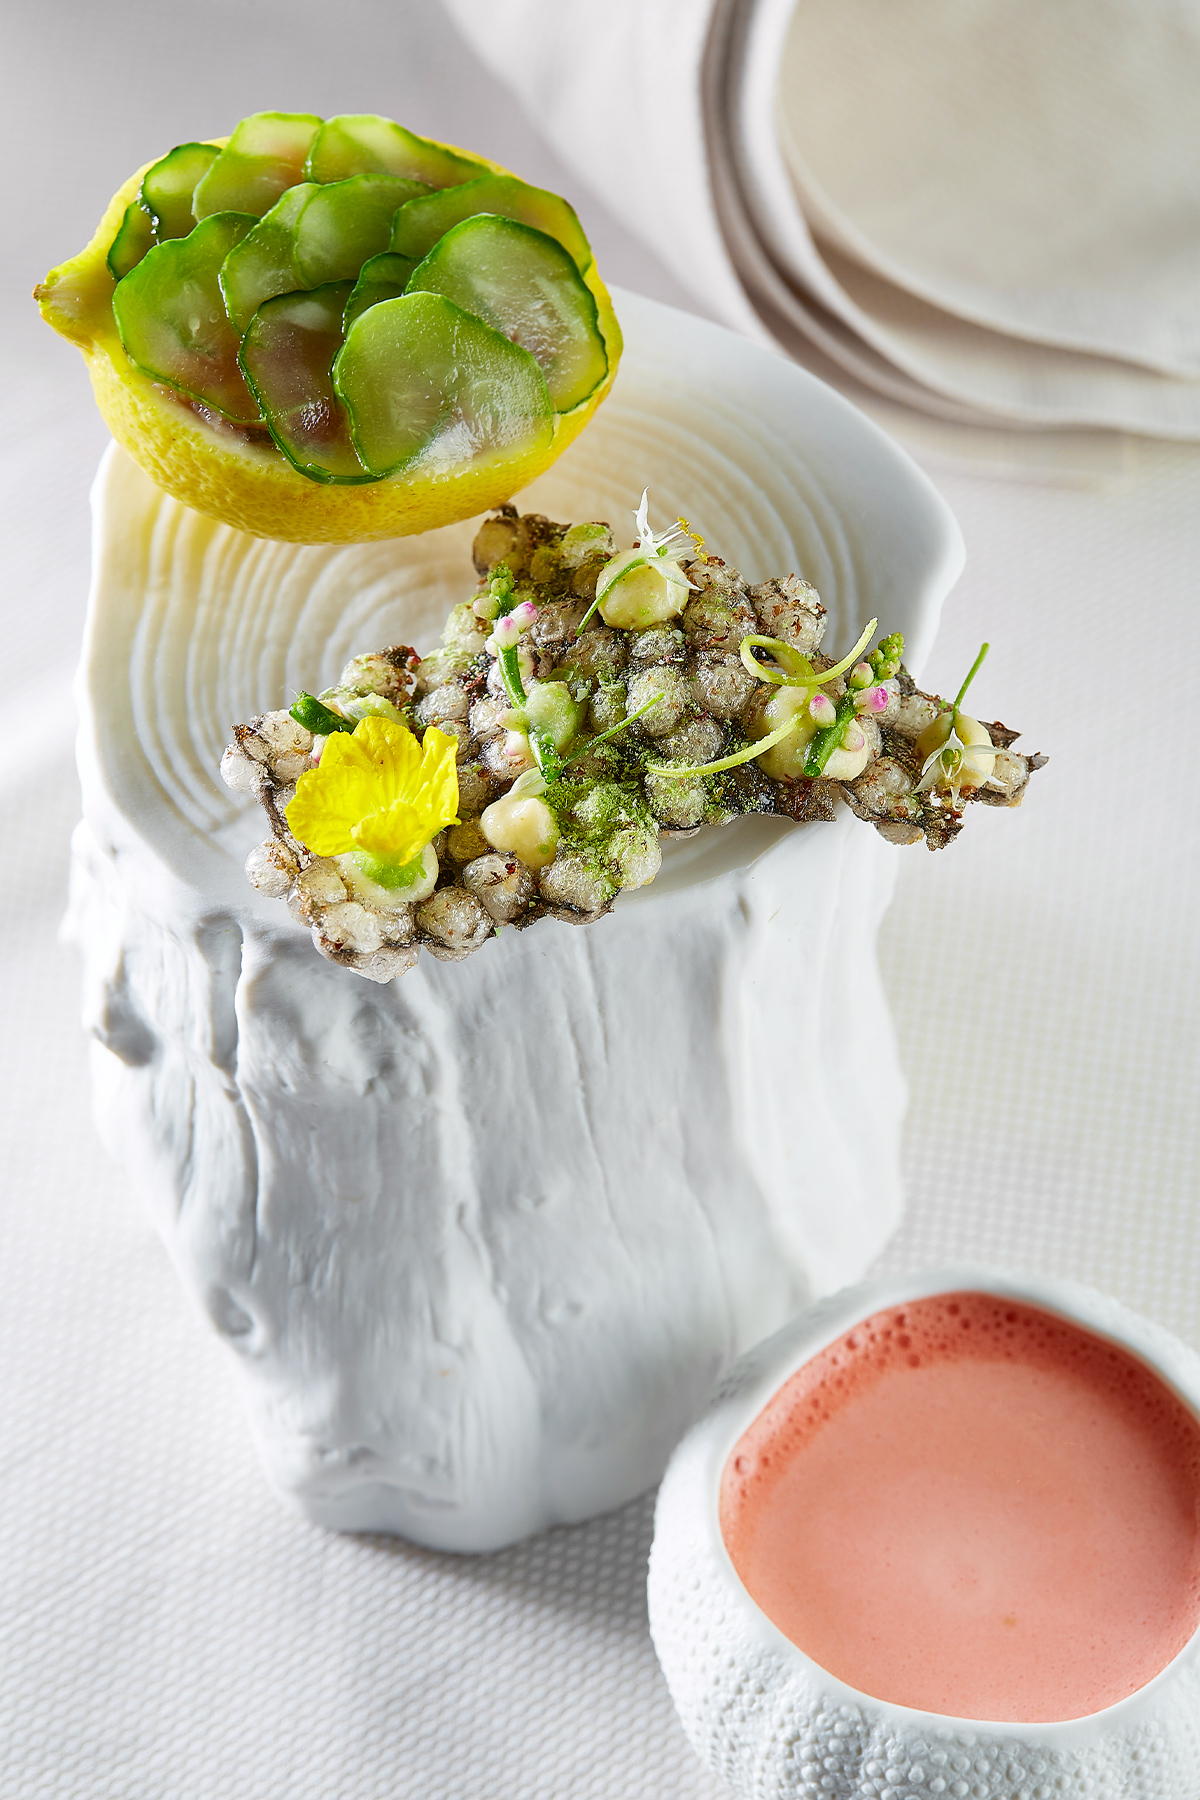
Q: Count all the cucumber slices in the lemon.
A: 12